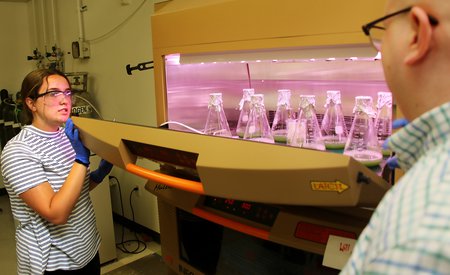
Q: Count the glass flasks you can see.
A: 8